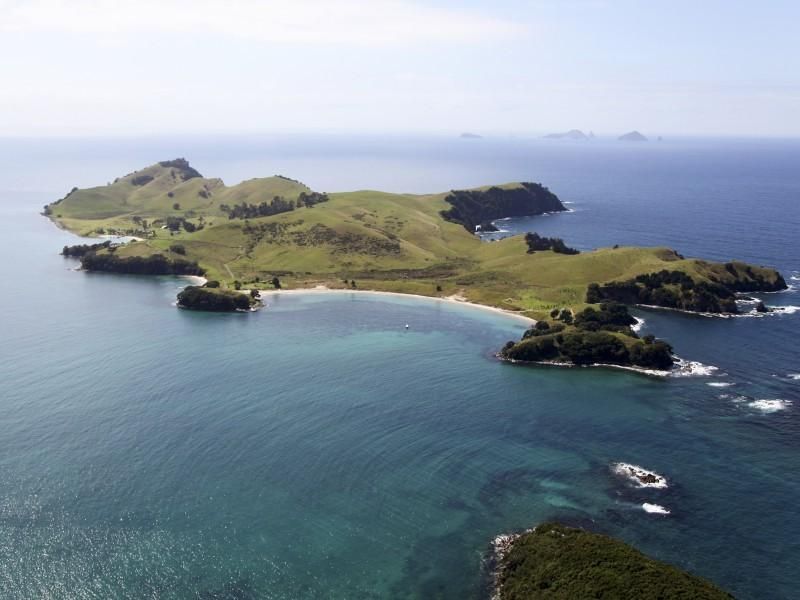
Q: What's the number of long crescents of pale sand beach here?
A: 1